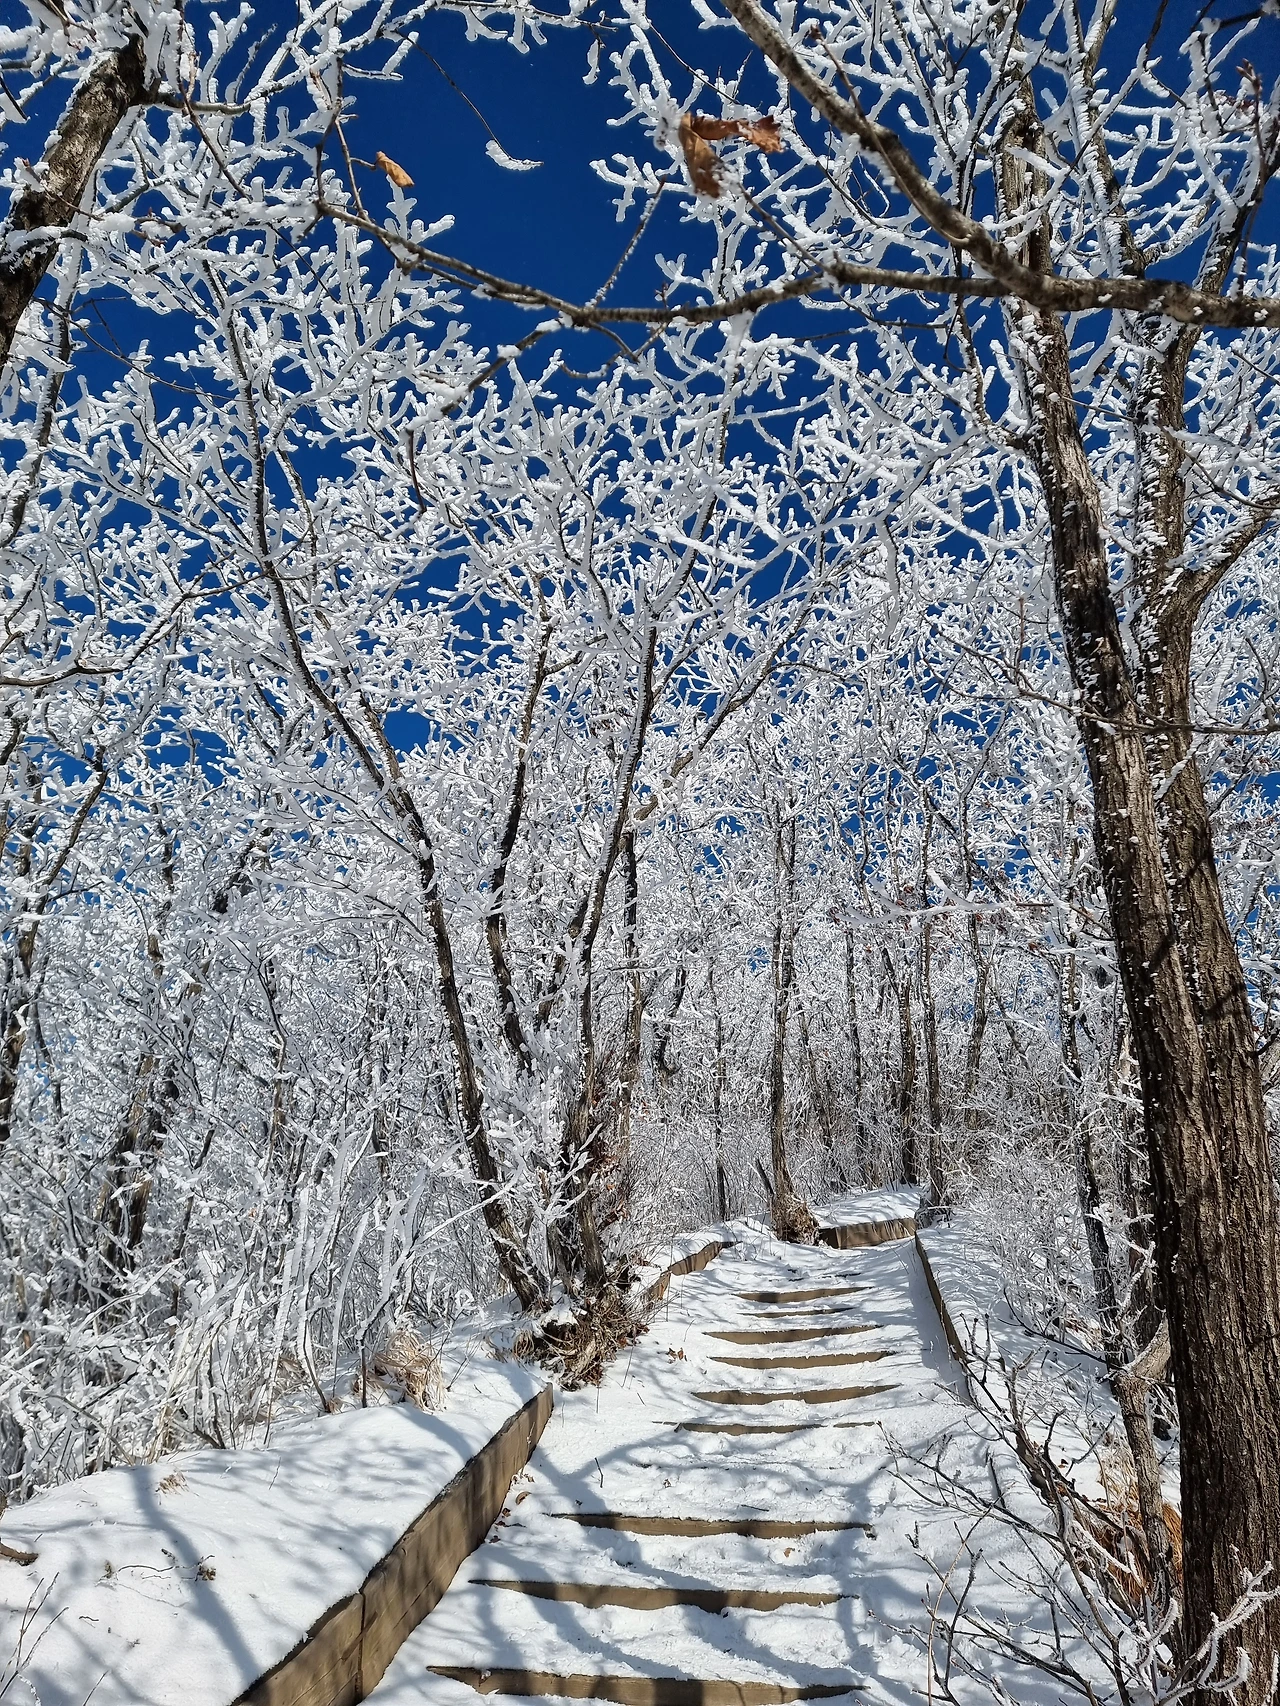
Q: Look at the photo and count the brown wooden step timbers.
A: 9